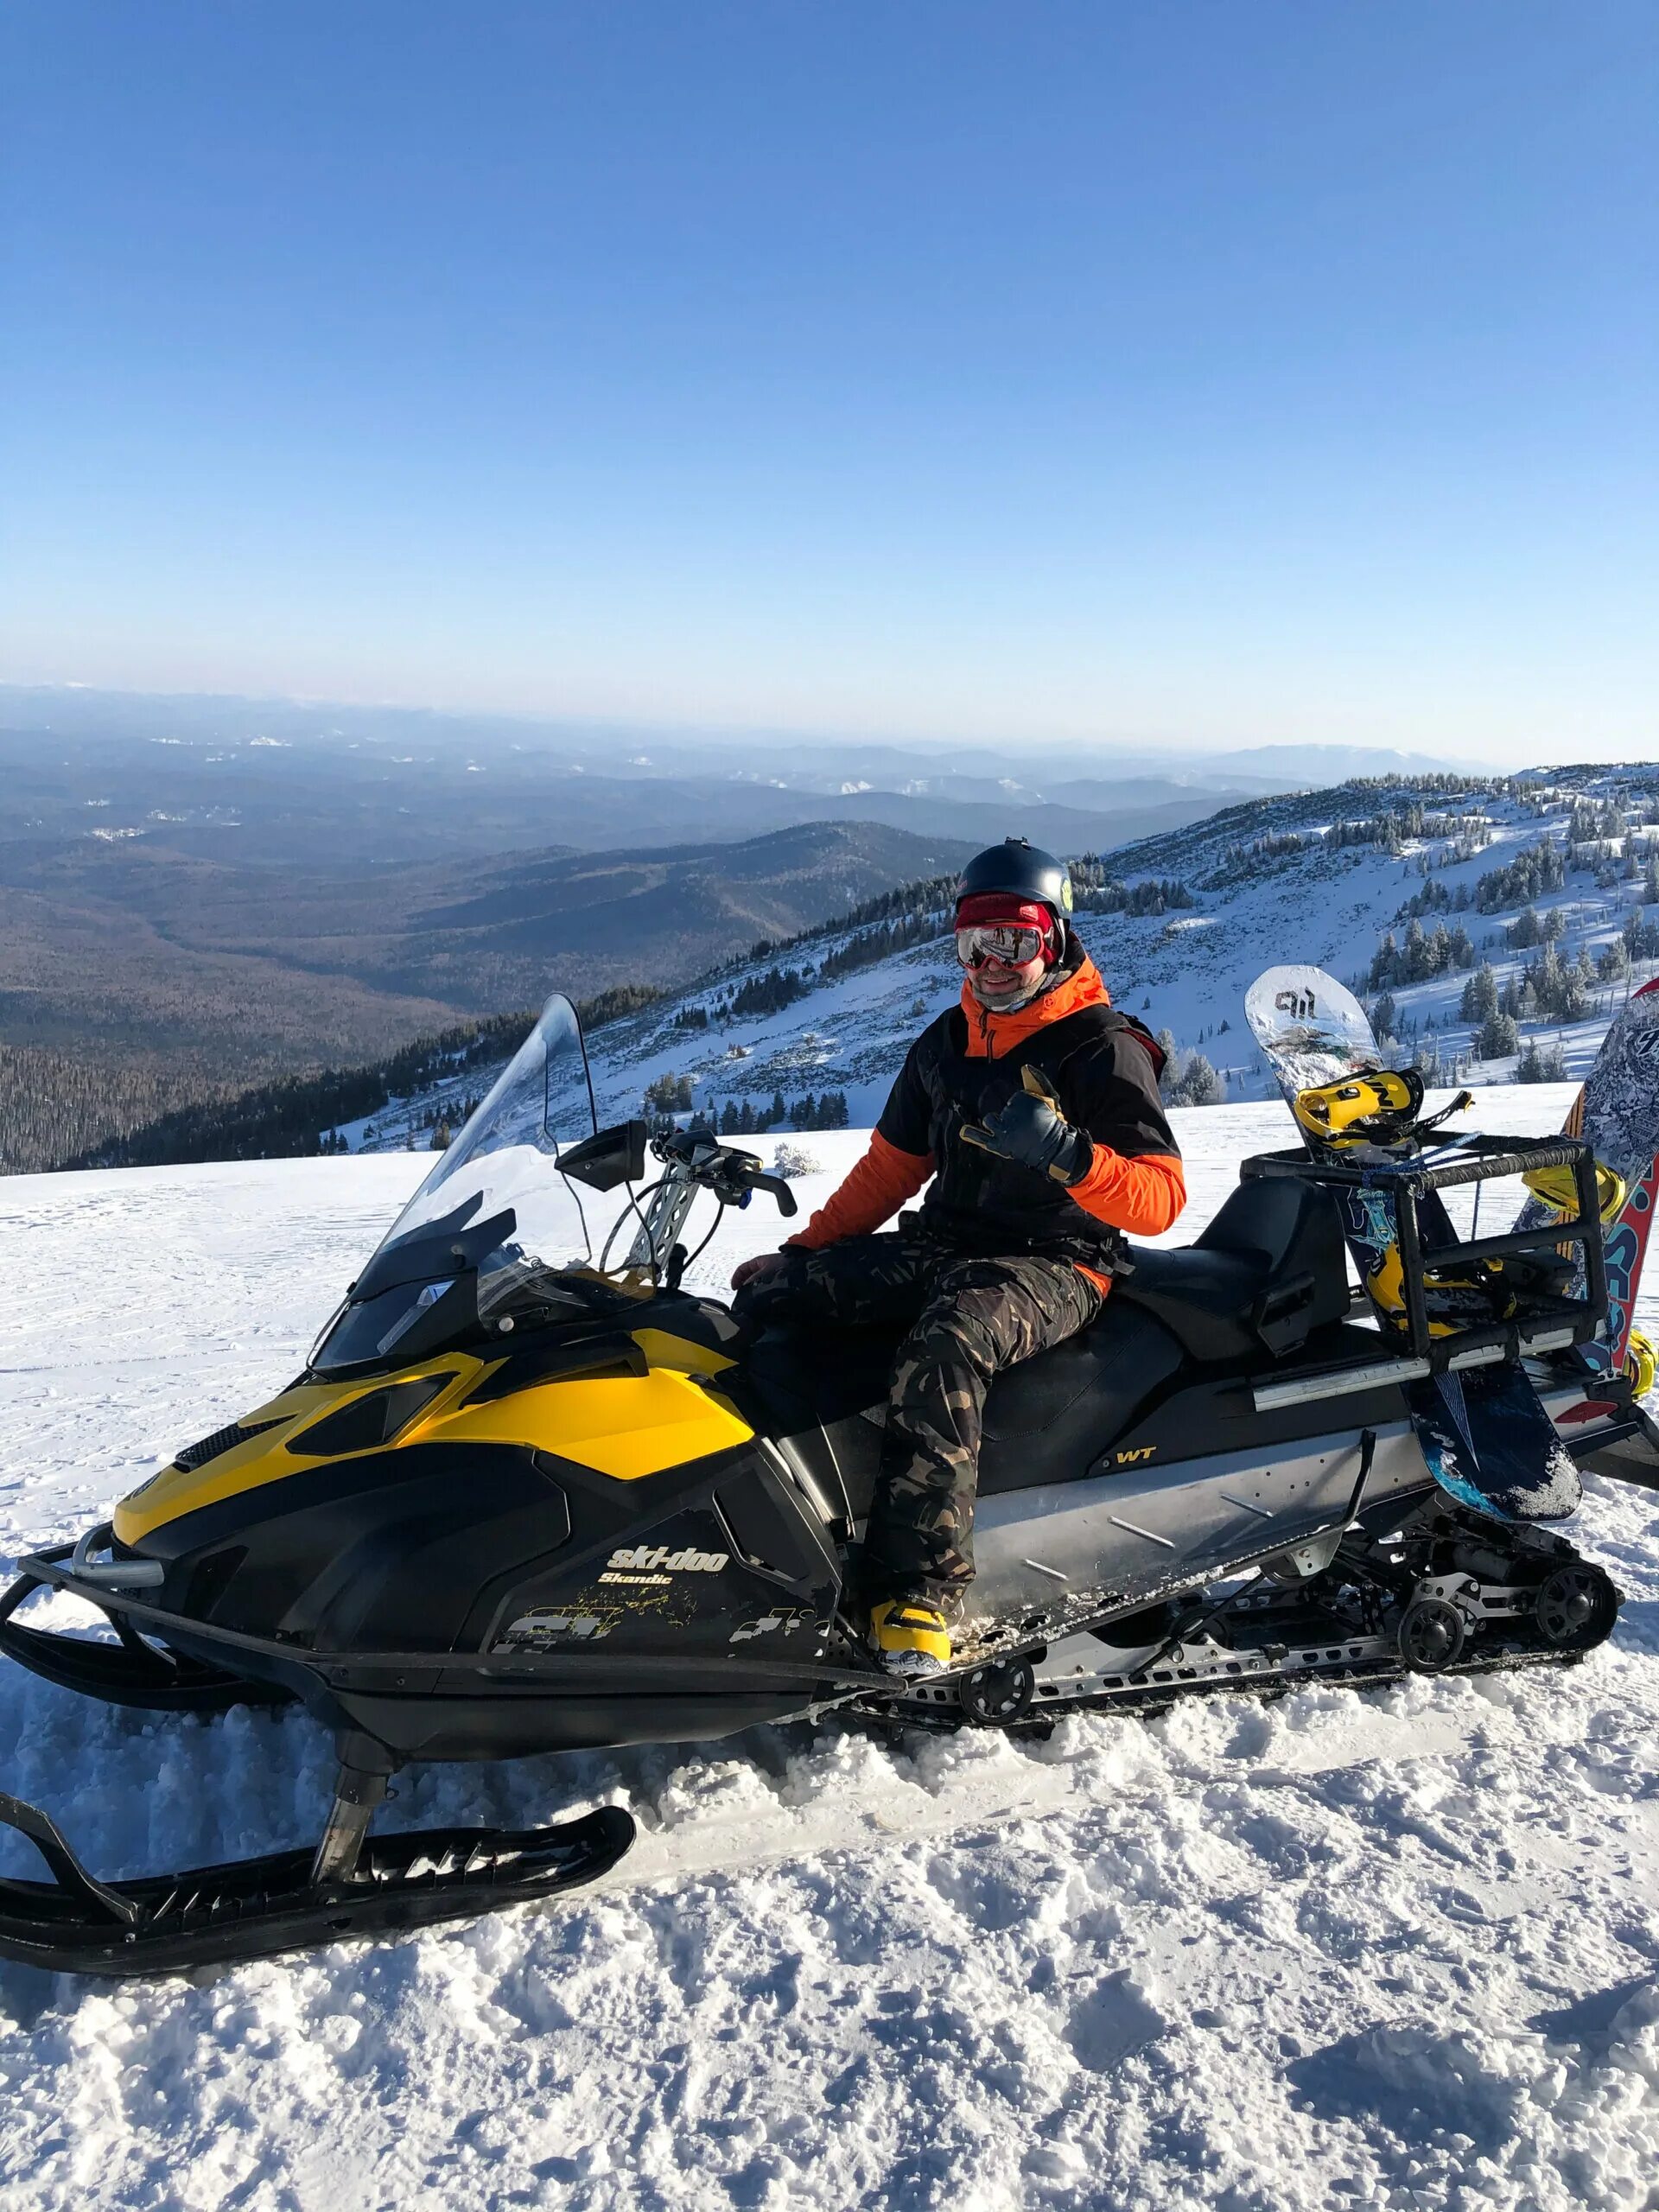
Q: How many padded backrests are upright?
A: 1